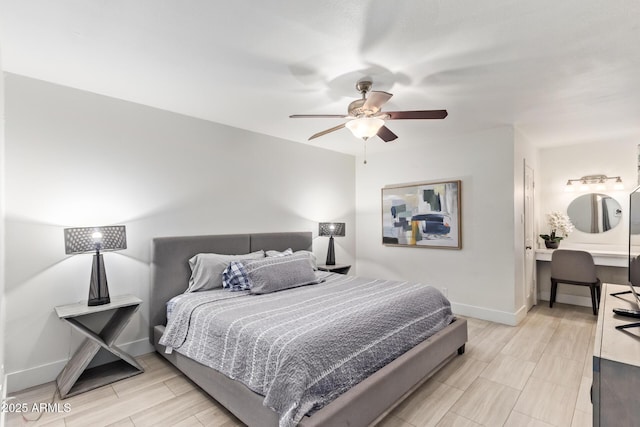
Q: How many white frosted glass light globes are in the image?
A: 5